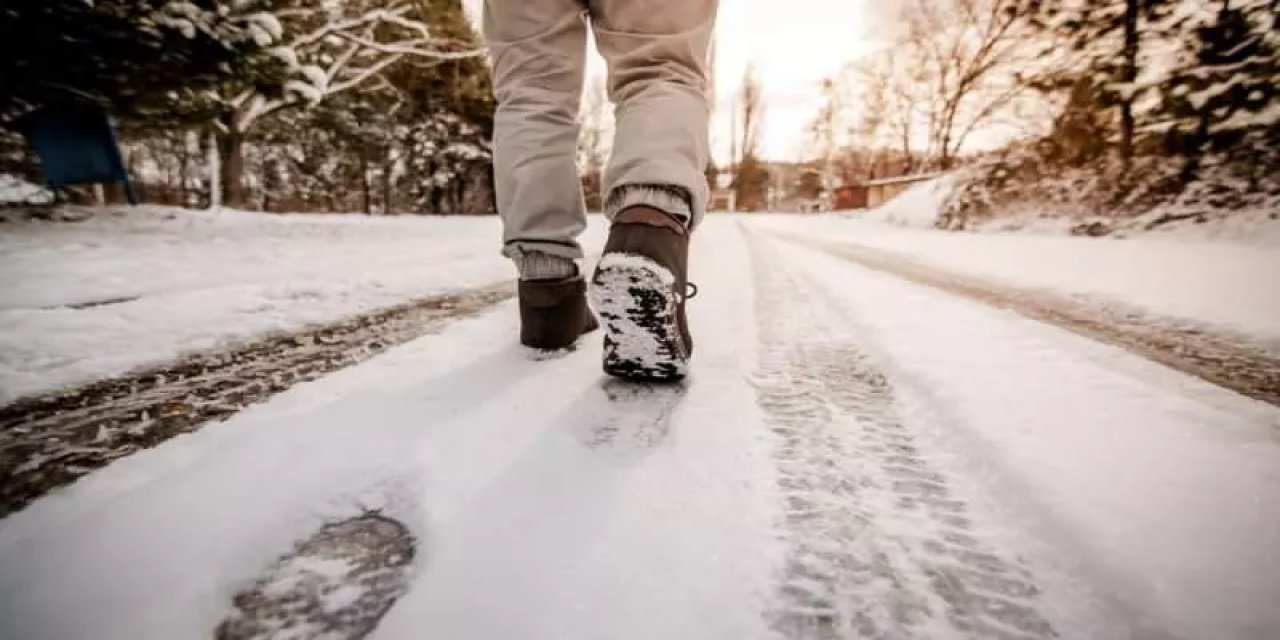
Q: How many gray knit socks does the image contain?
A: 2